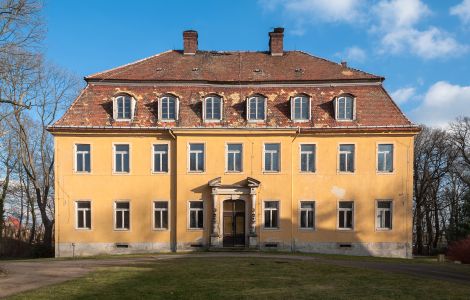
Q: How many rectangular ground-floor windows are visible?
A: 8